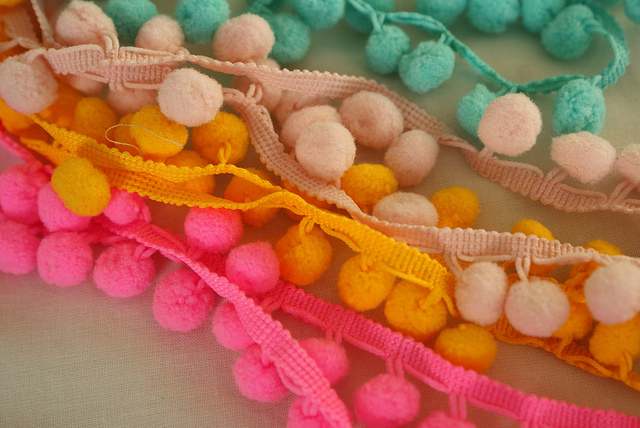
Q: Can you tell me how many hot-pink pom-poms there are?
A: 15